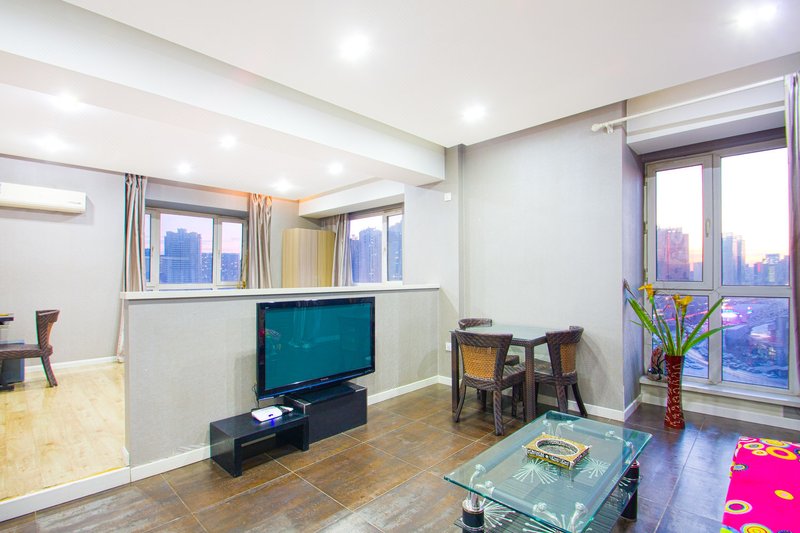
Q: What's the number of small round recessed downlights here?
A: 9